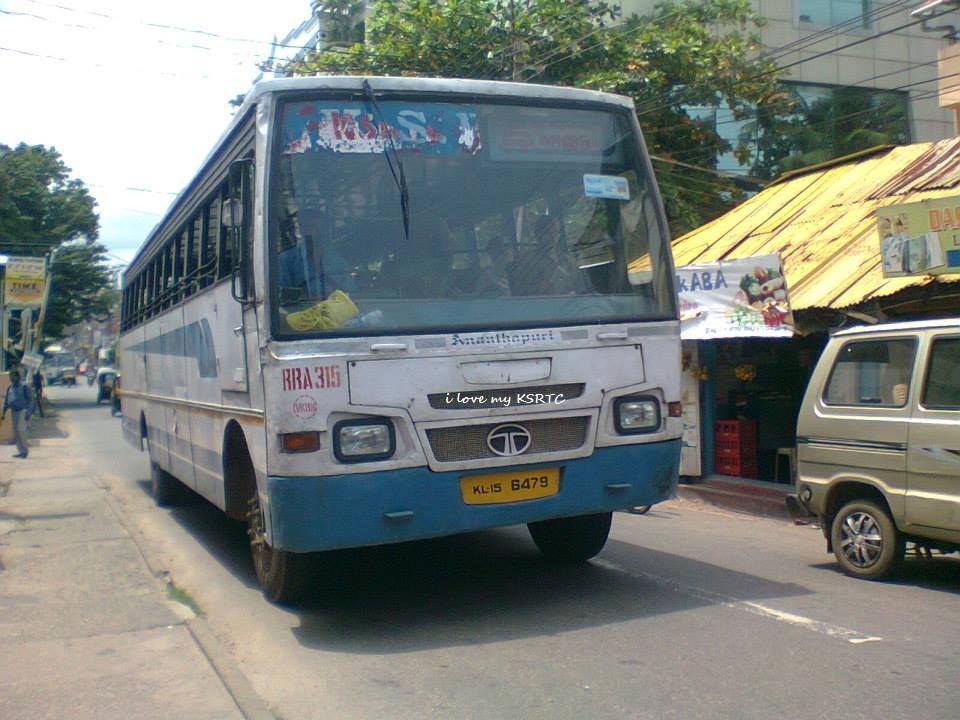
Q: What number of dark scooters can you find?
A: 1